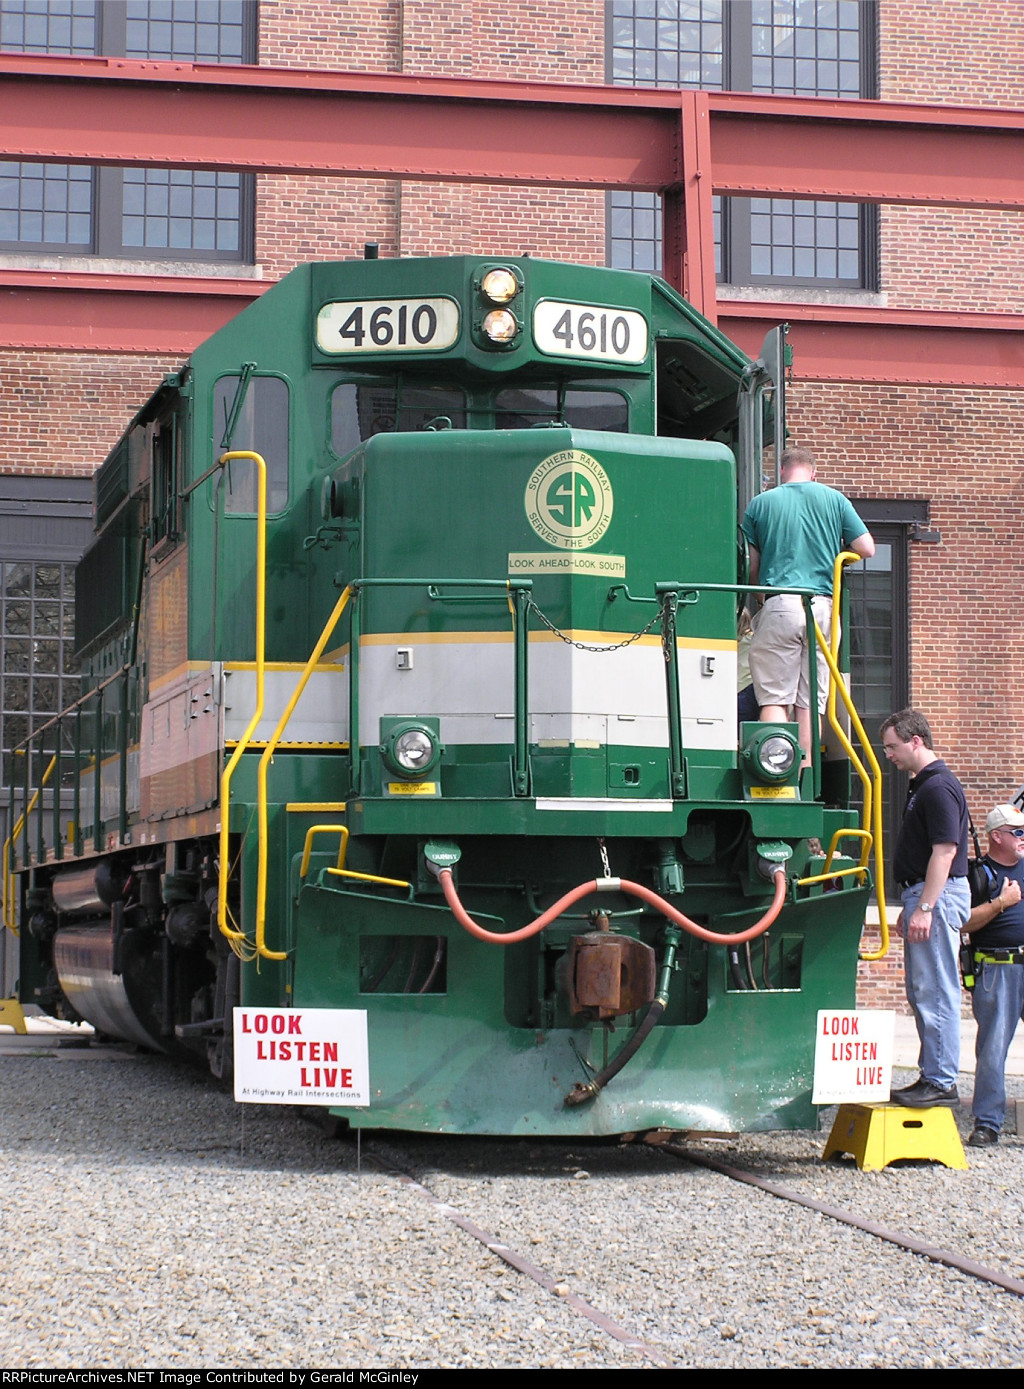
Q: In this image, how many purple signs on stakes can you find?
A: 0